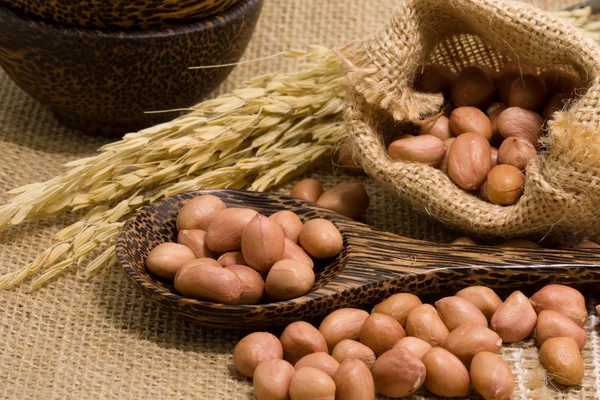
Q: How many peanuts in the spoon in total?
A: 13